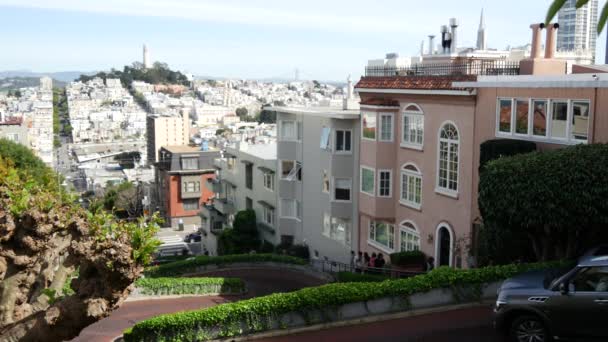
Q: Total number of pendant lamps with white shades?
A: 0